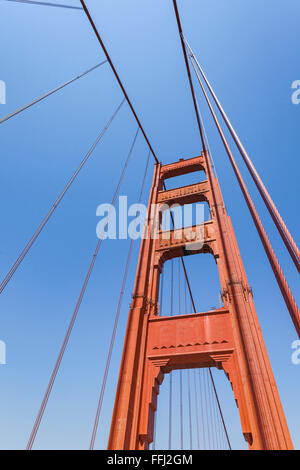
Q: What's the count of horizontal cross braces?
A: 4